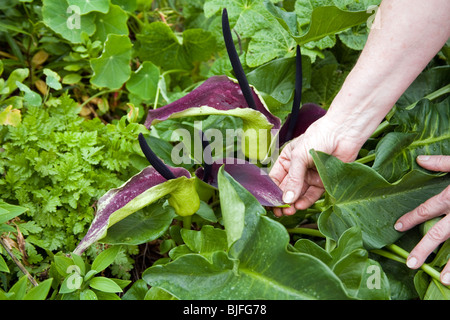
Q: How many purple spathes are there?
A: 4